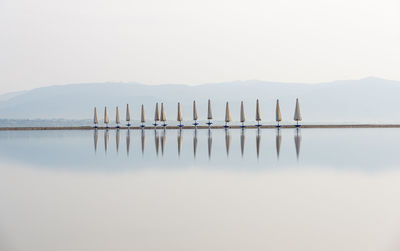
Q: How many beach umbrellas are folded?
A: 15